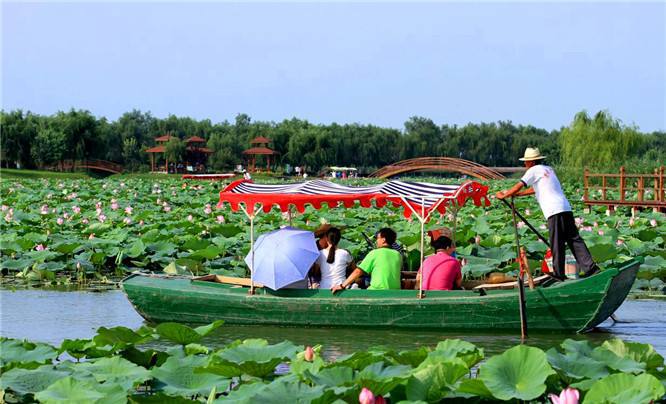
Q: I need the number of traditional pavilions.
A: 3